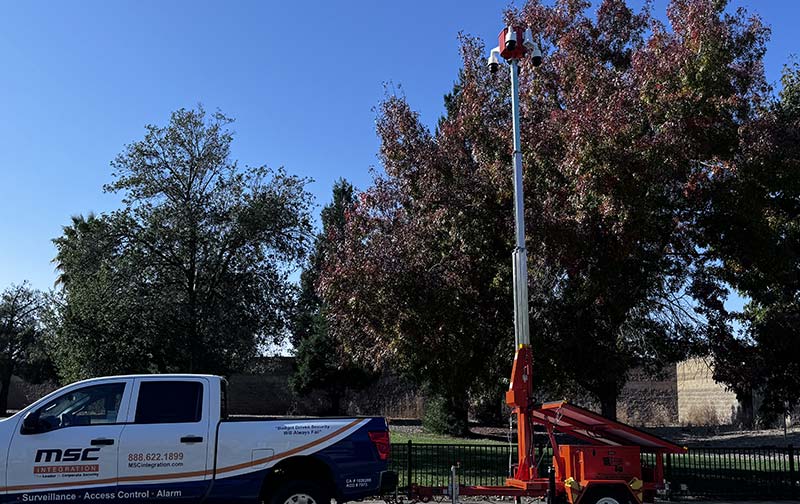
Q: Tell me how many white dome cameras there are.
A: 3